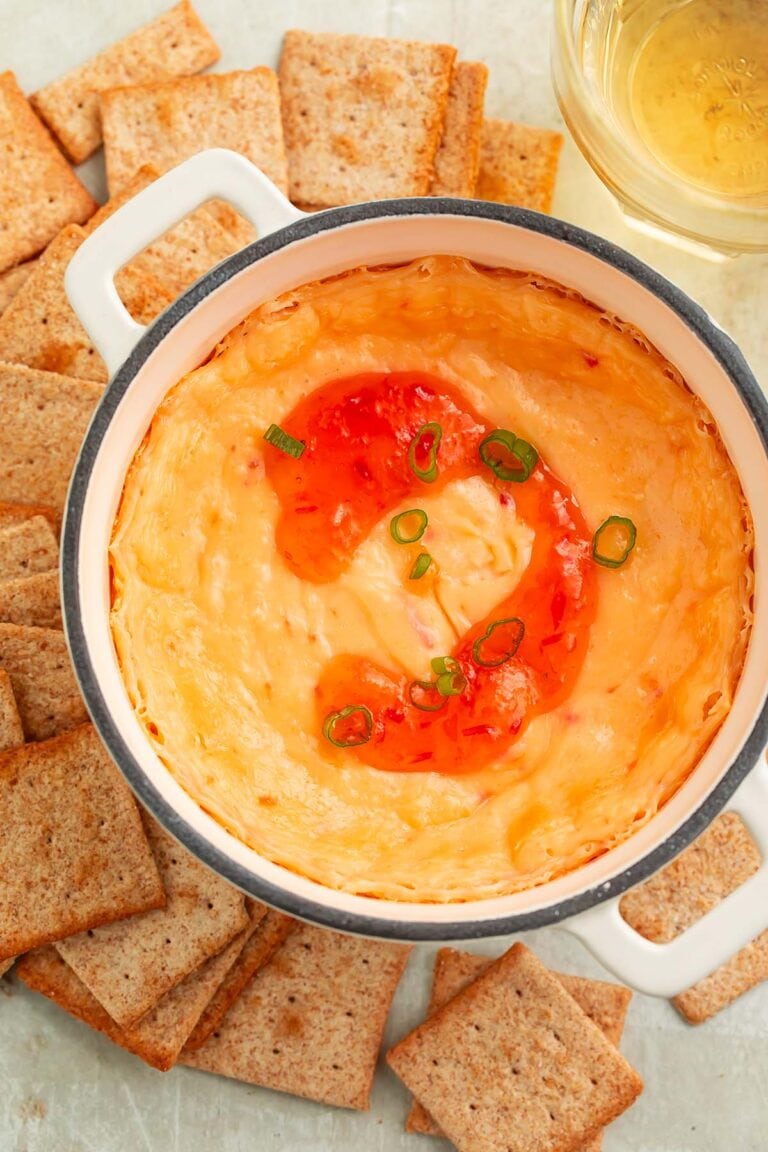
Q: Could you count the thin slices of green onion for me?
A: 11